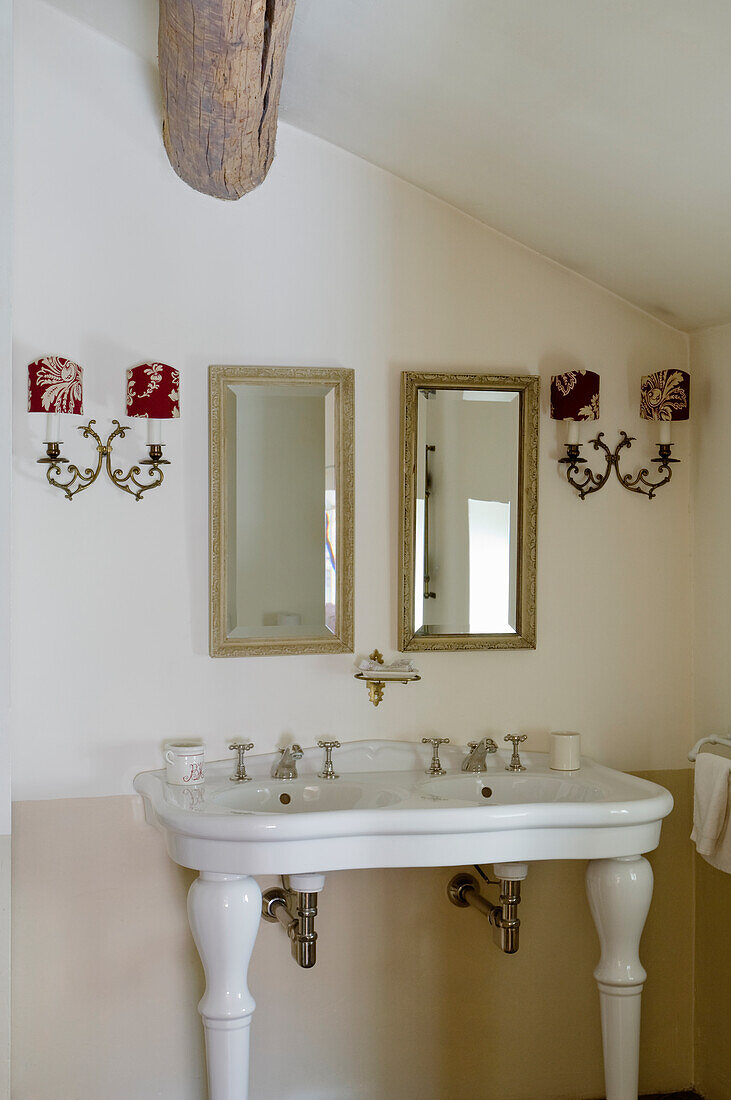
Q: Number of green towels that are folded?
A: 0